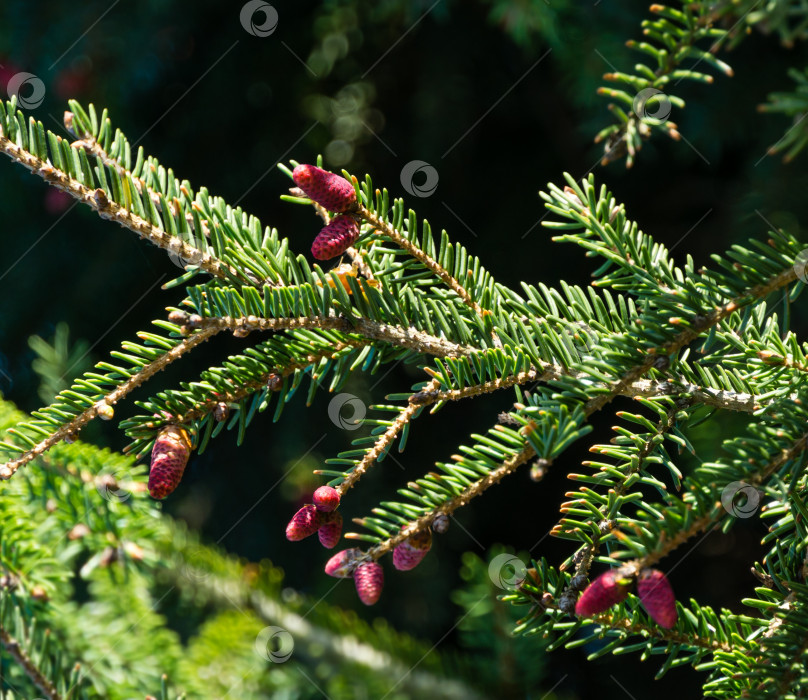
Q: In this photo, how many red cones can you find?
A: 11